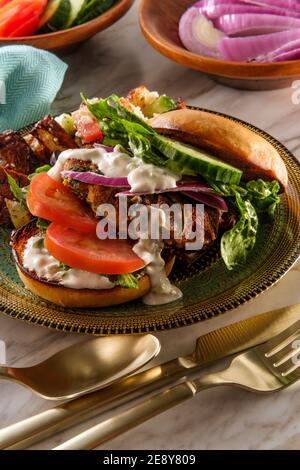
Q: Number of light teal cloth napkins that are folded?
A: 1